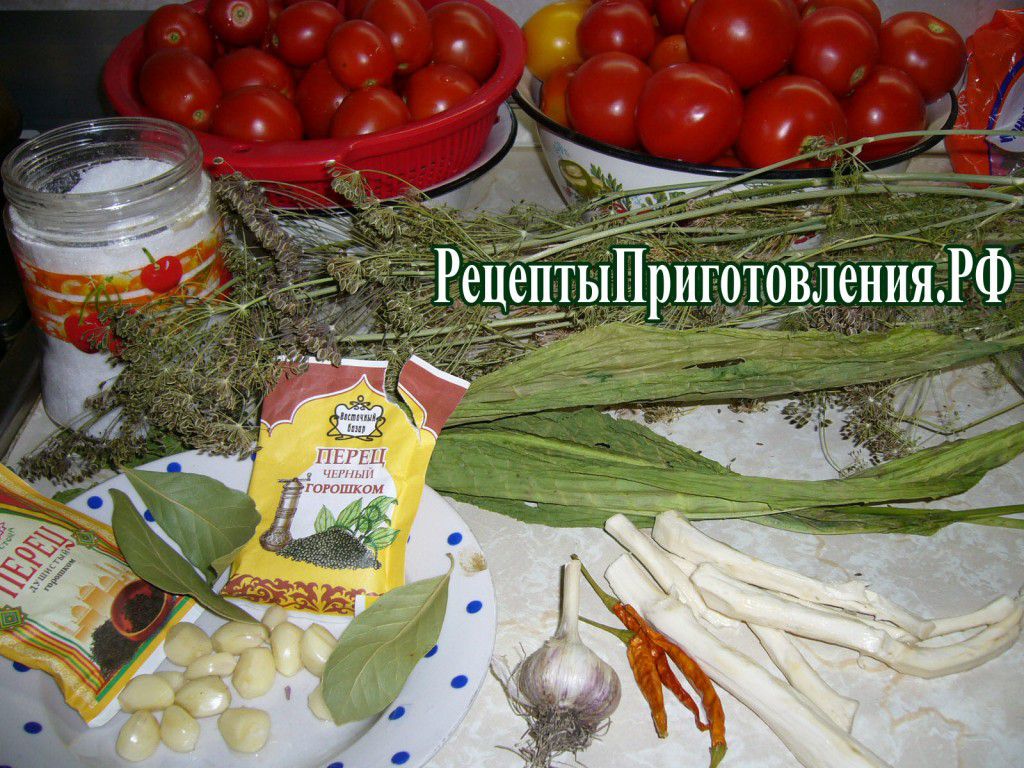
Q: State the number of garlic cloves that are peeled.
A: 14